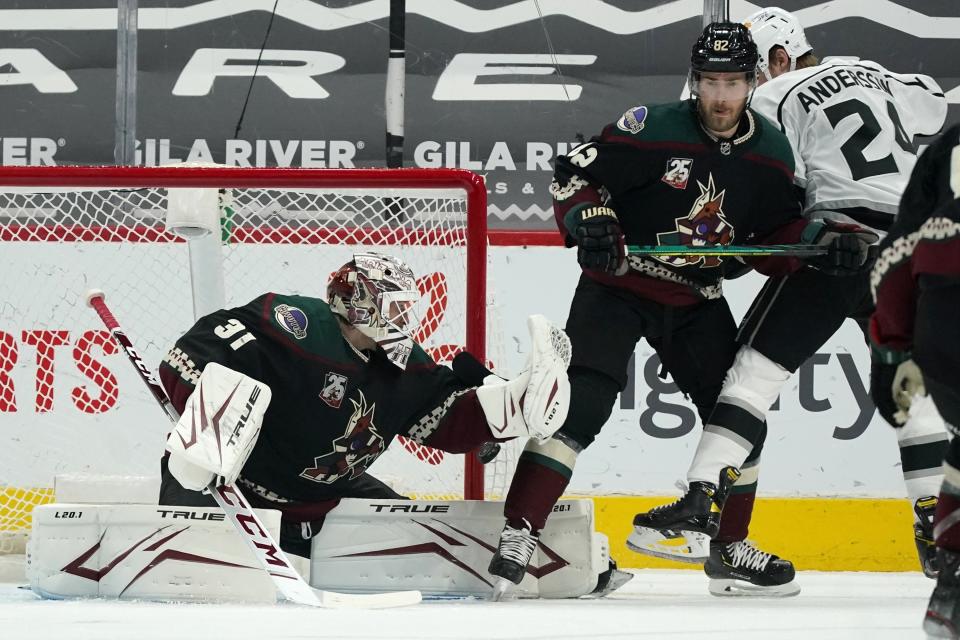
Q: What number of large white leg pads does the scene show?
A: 2